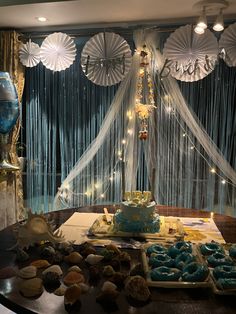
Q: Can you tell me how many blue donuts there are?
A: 11